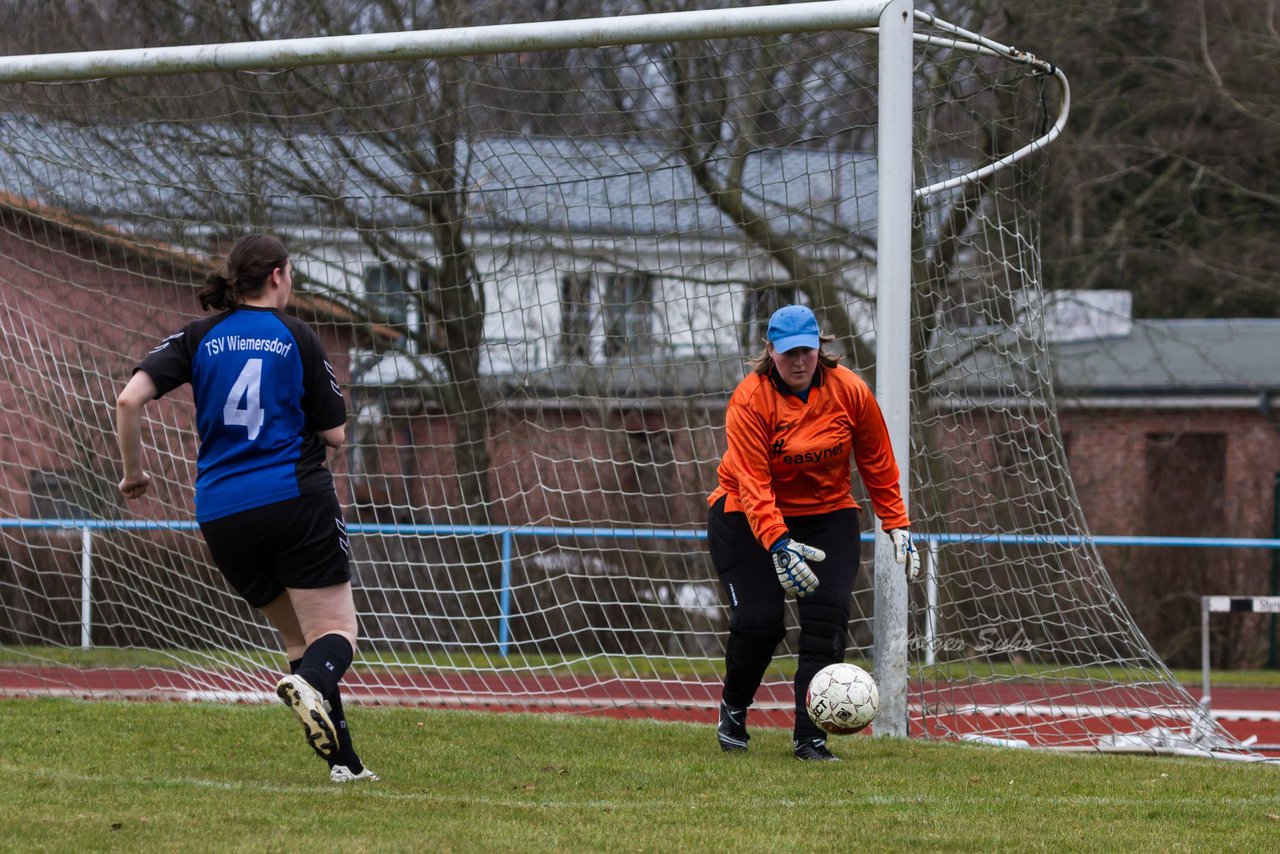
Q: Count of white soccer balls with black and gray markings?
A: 1